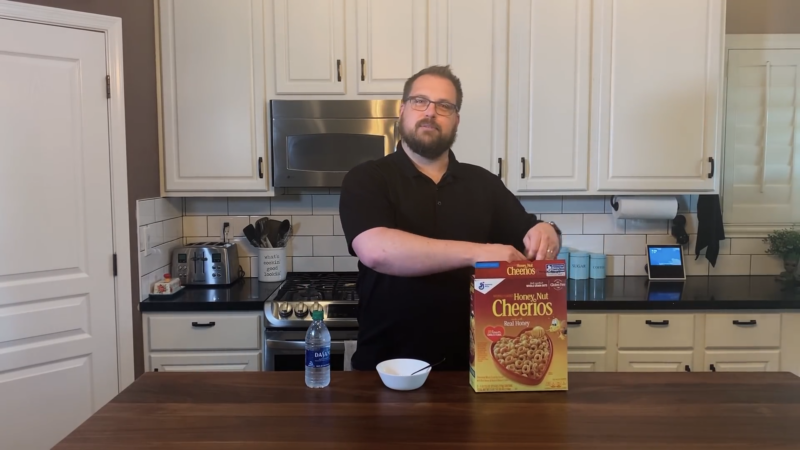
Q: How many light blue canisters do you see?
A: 3